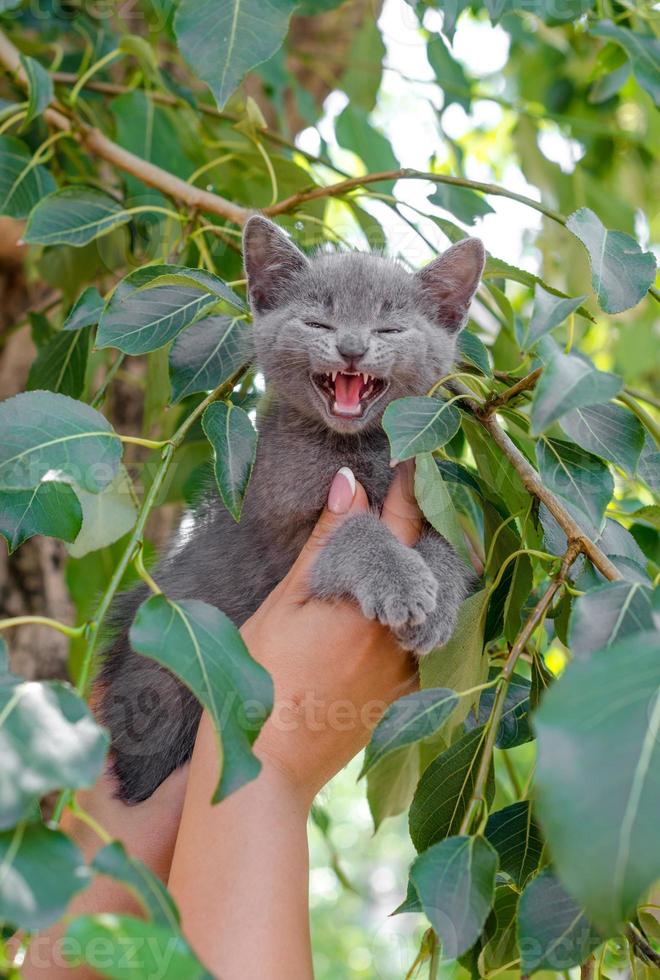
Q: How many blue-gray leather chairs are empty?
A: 0